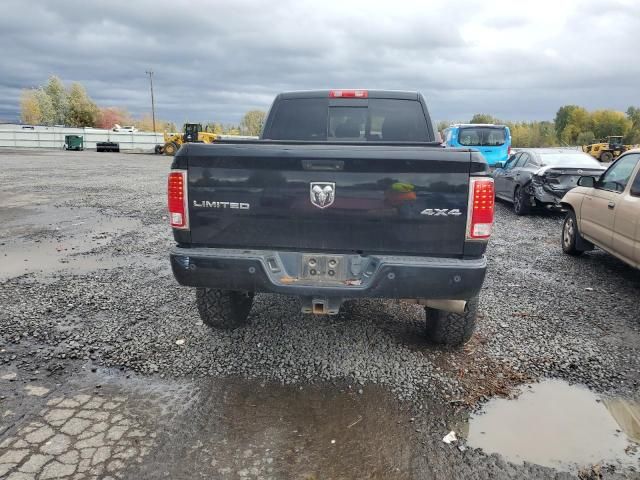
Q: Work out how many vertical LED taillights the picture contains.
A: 2